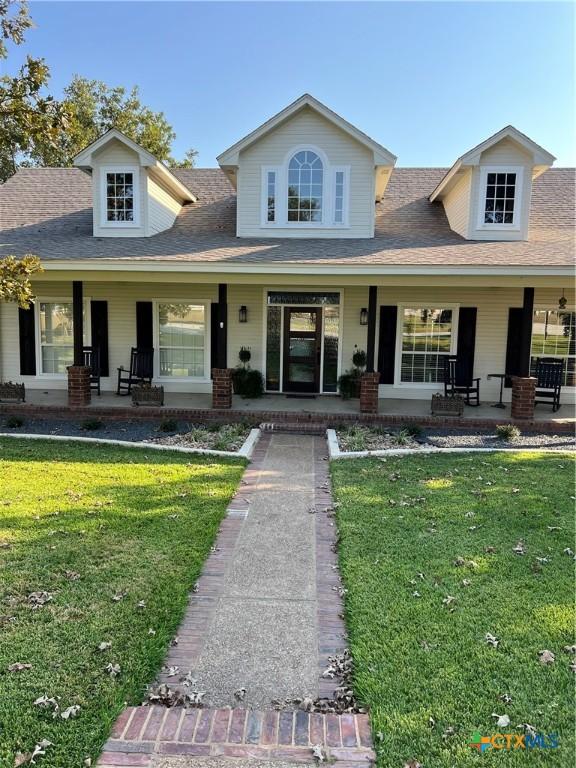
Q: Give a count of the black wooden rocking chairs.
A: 4